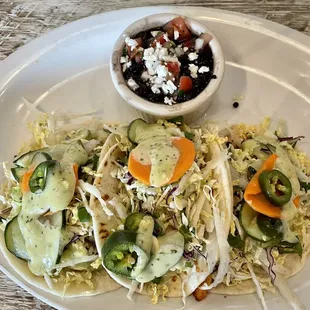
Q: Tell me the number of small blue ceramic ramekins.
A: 0